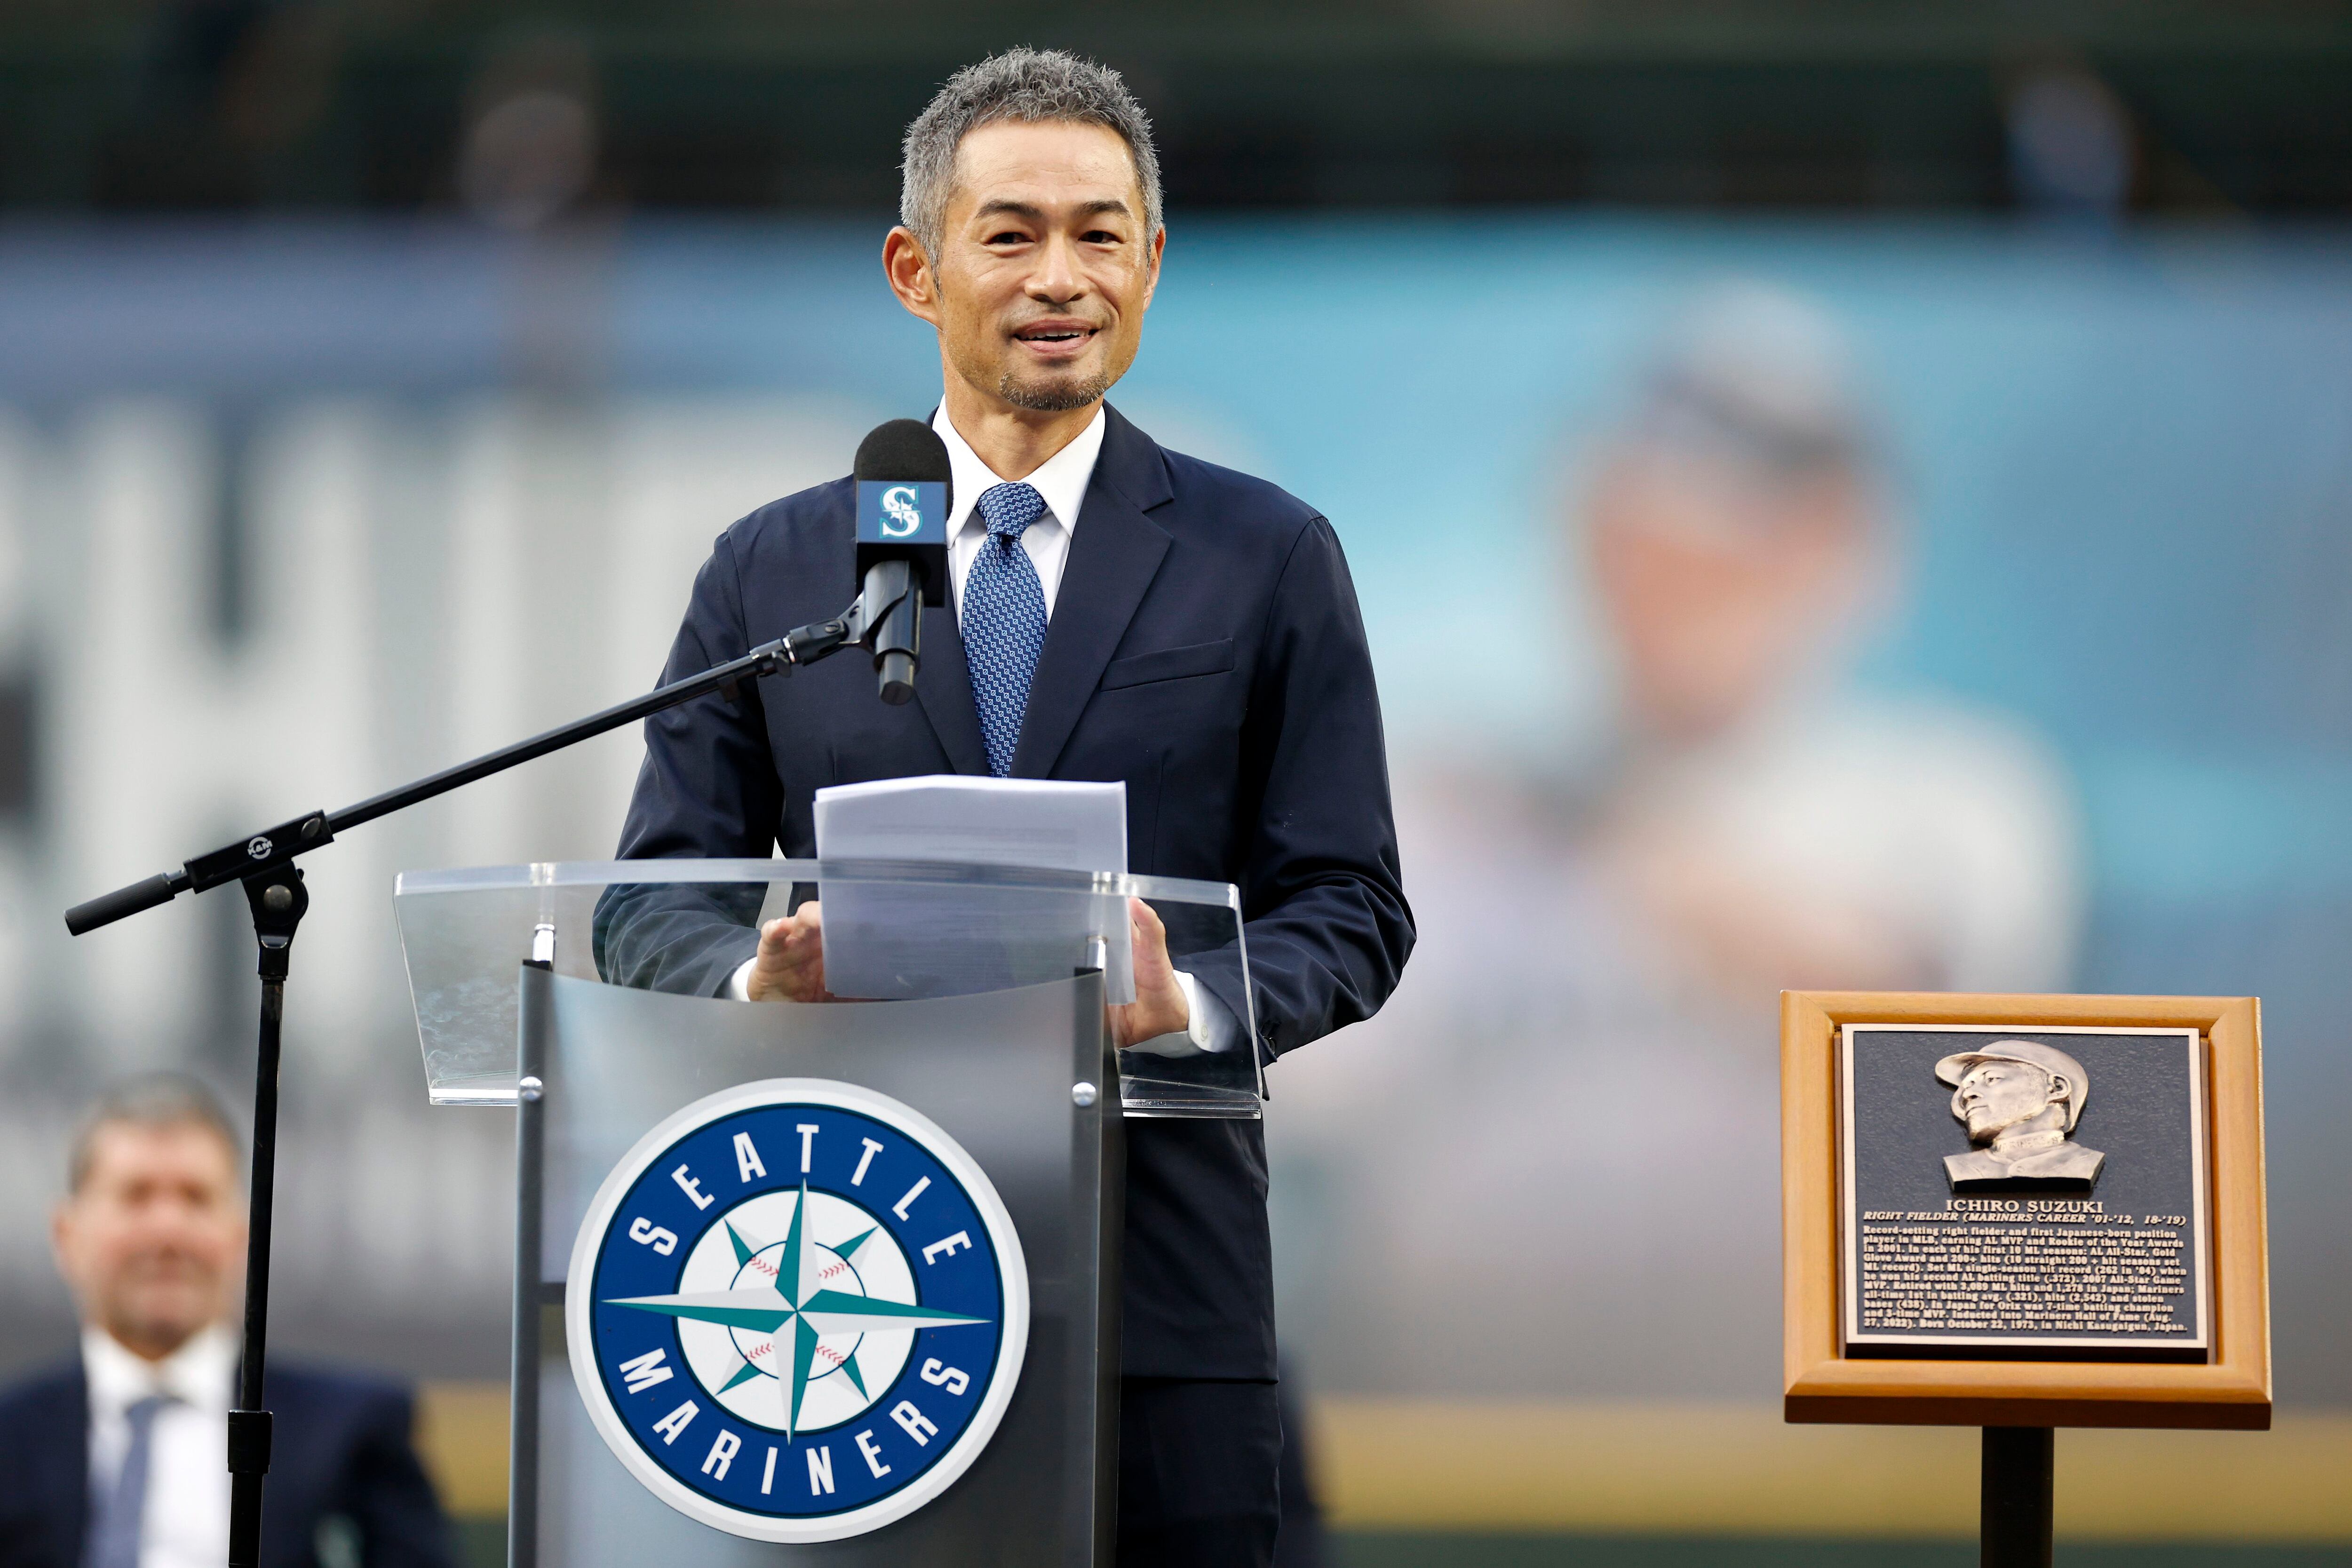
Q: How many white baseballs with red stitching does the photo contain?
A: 1